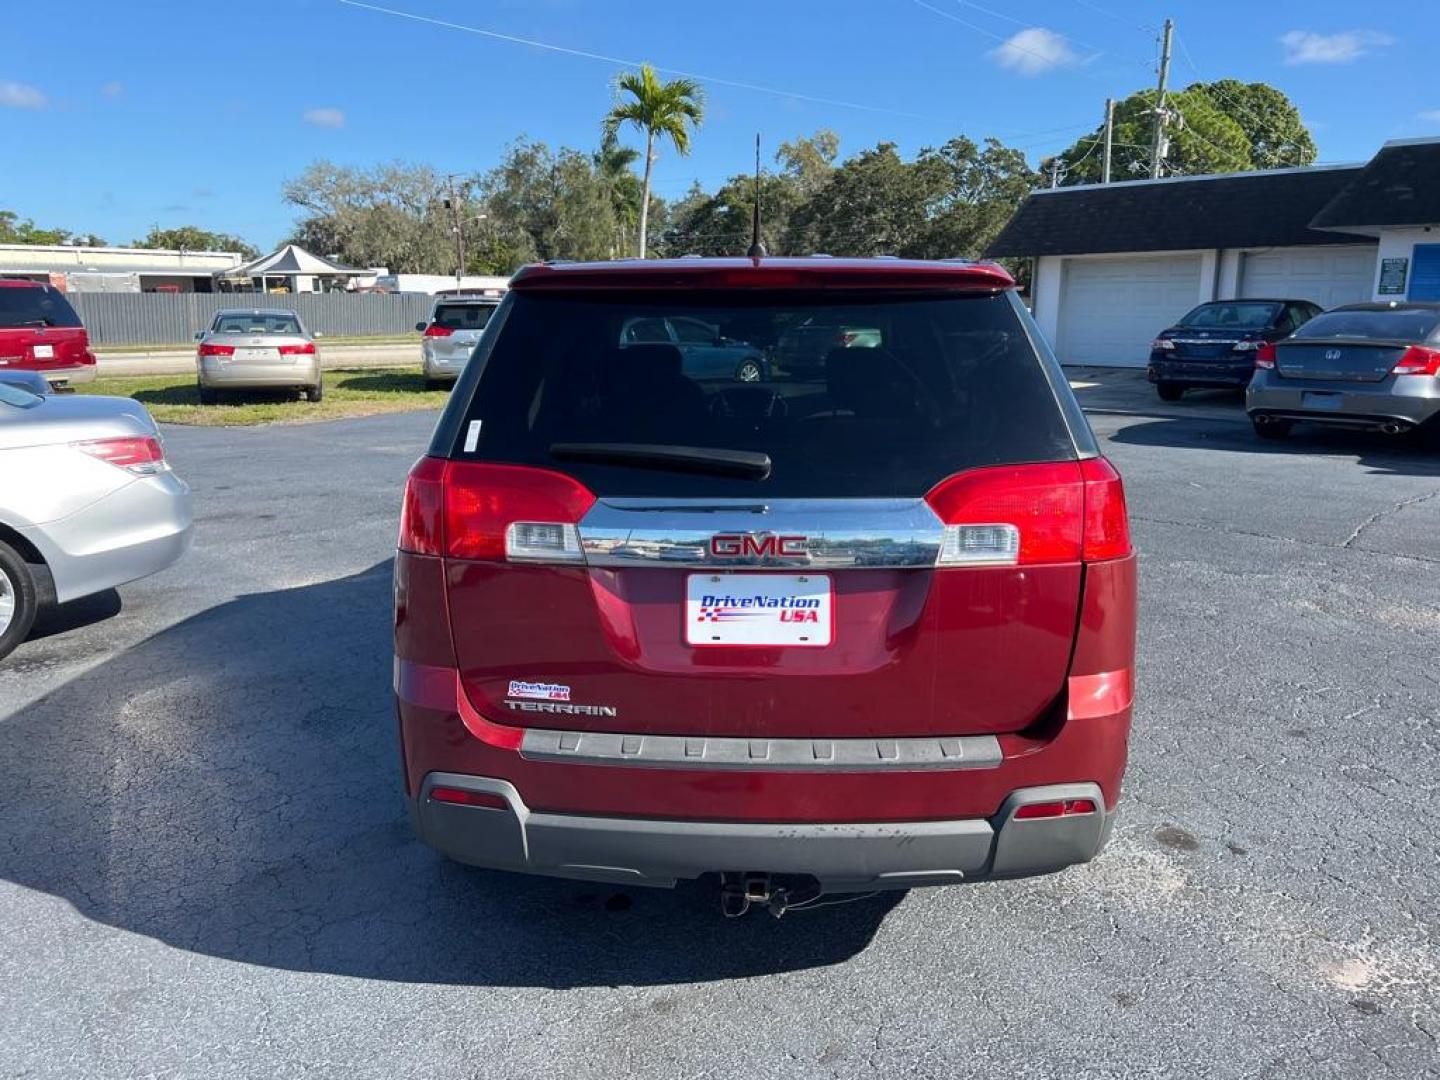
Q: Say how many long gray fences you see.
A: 1